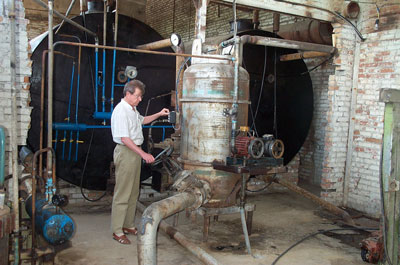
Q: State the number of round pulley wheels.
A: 2